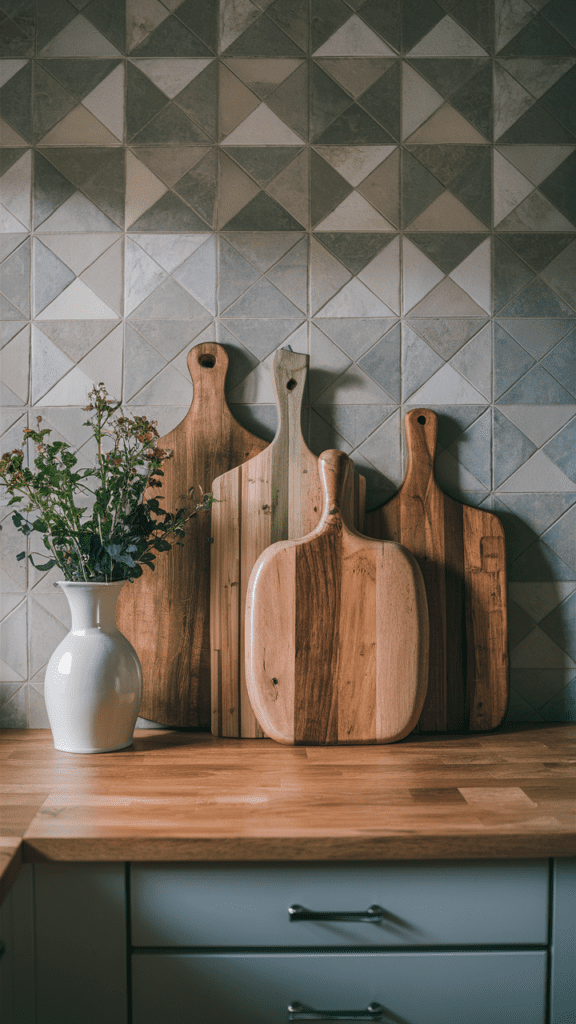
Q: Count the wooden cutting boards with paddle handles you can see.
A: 4